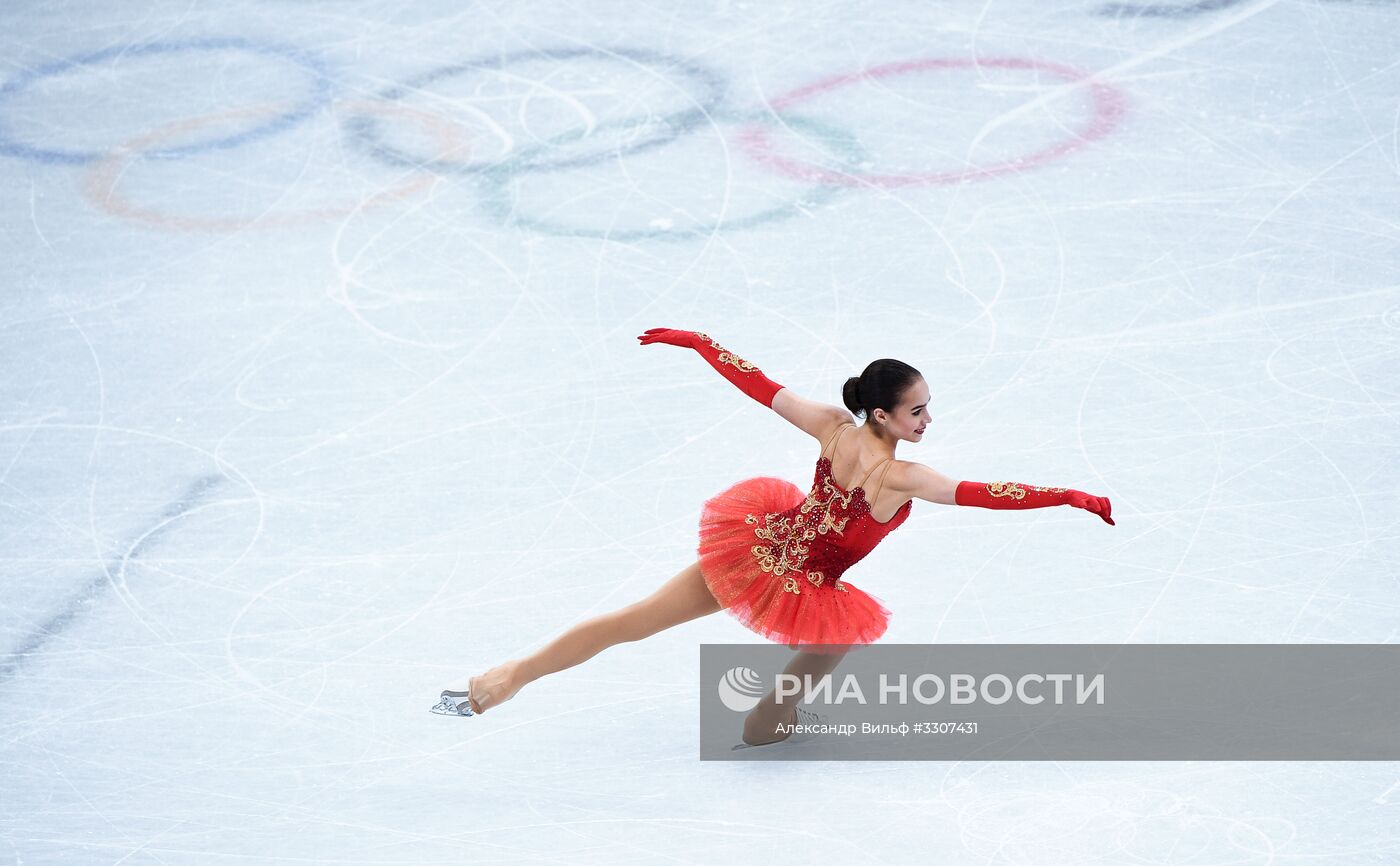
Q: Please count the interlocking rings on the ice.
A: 5